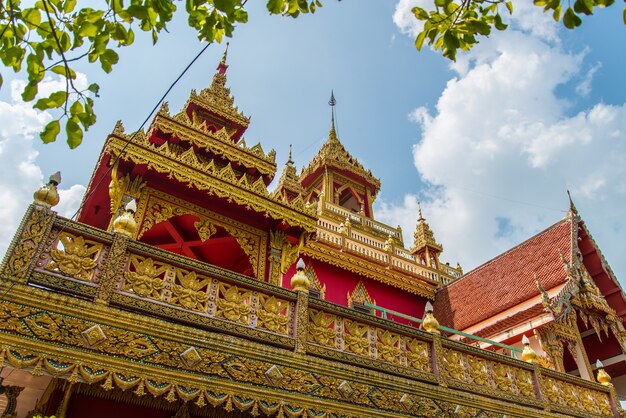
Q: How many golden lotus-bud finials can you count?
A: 6